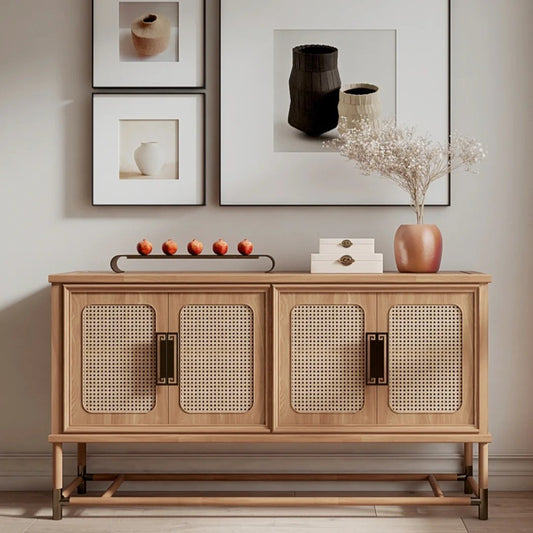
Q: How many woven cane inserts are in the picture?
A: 4